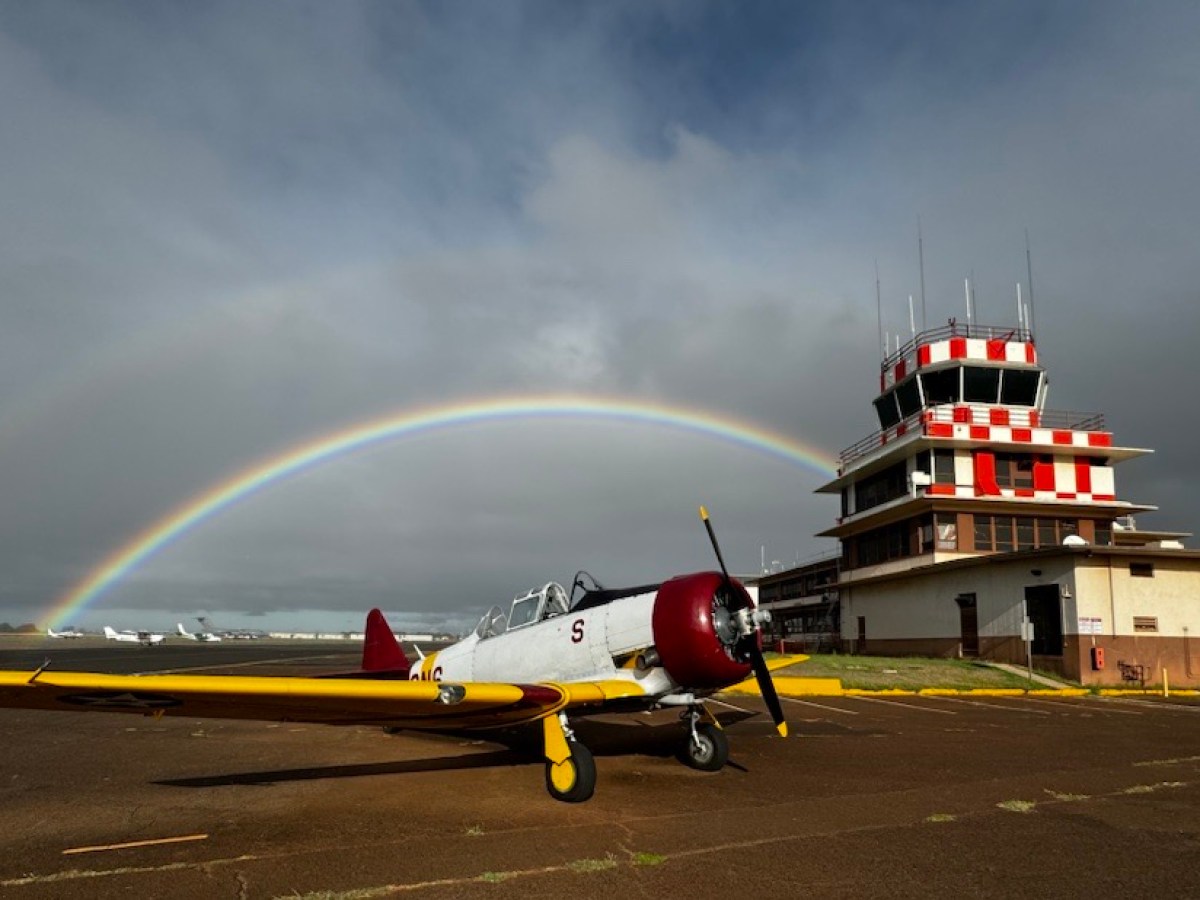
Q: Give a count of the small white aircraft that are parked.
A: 3